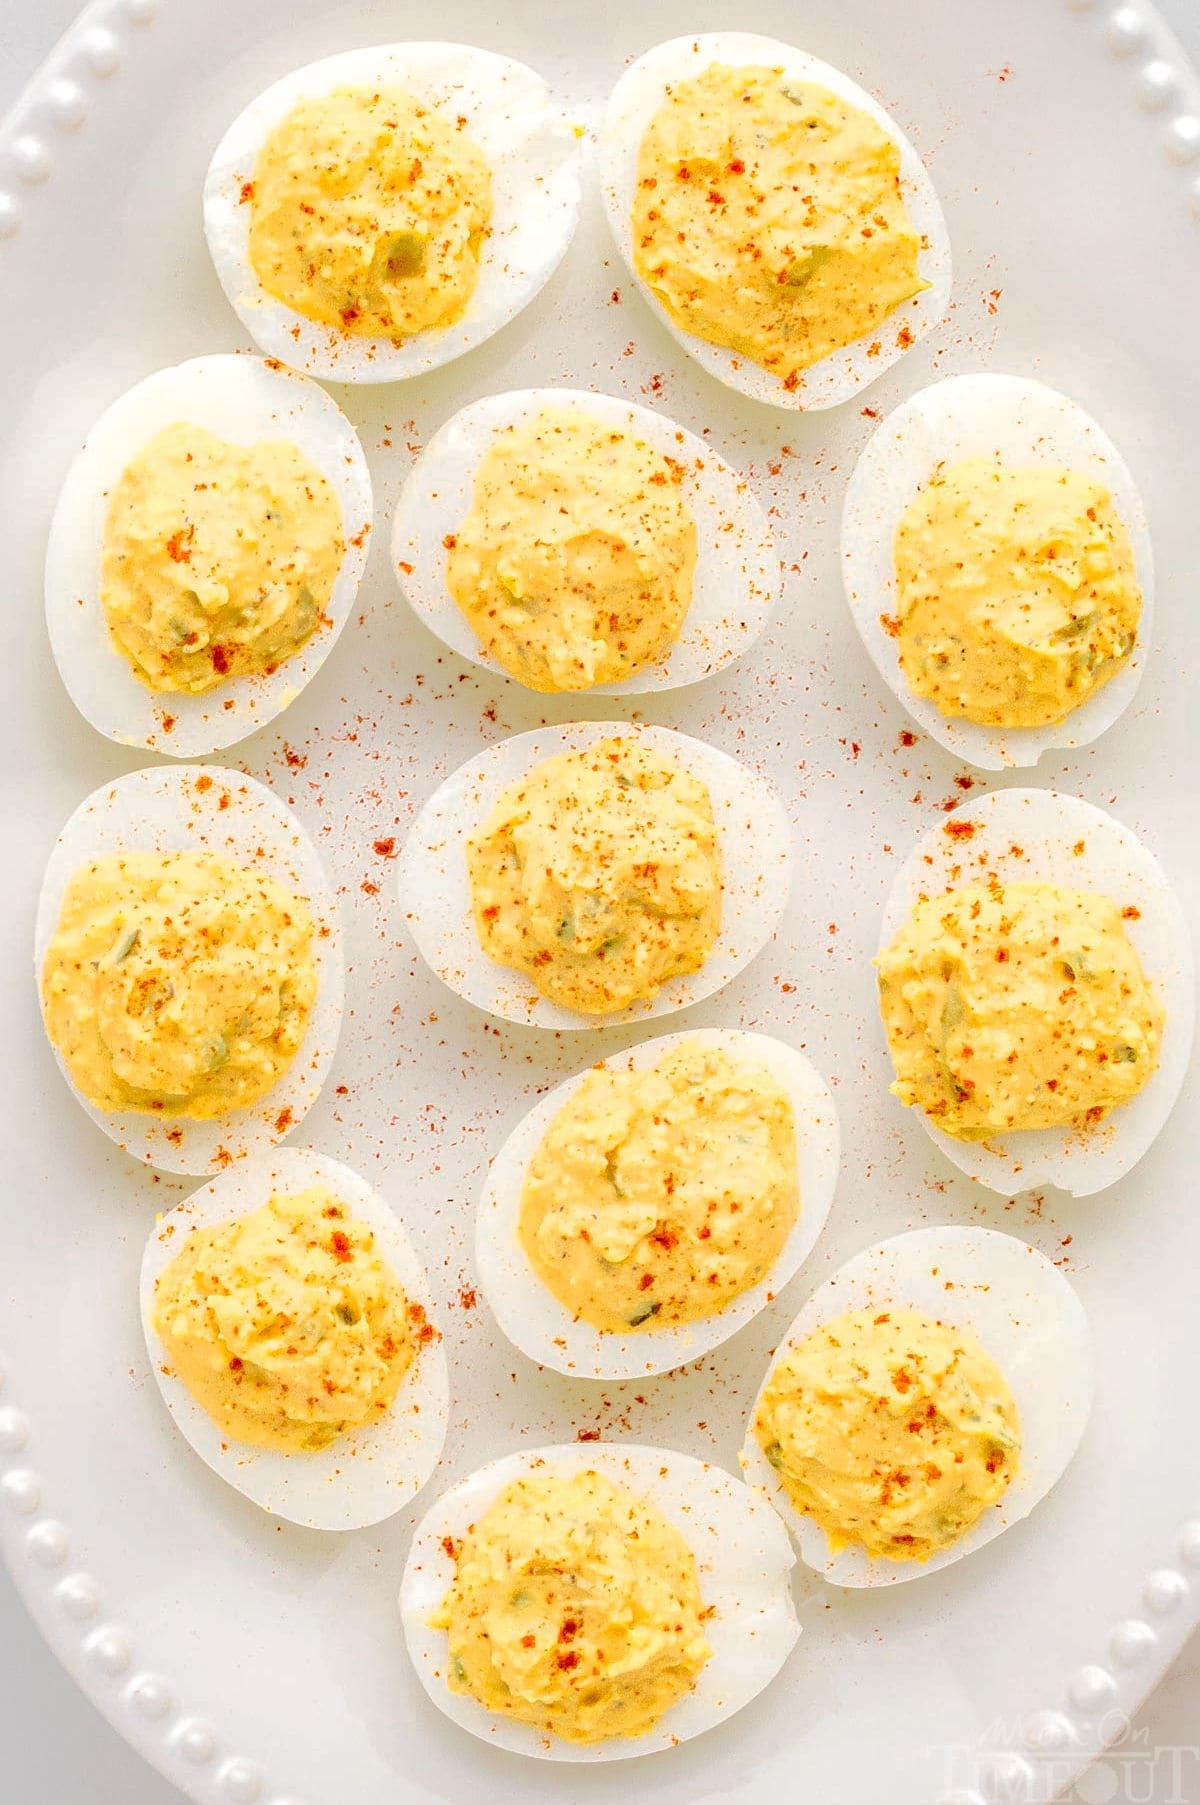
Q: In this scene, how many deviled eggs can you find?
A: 12